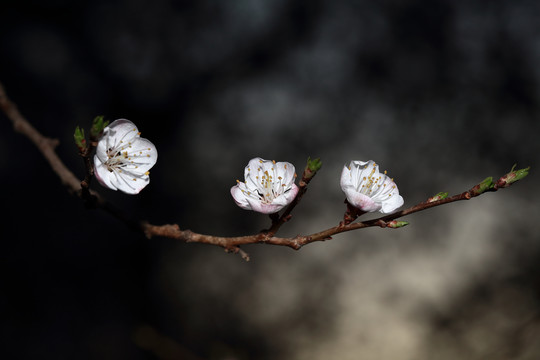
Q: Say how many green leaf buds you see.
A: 7